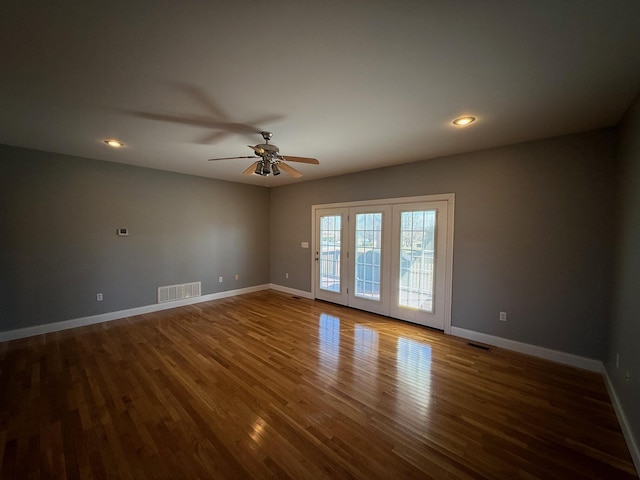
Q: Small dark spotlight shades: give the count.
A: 3